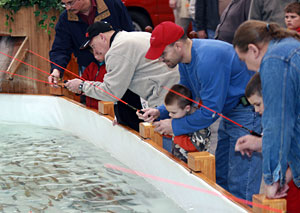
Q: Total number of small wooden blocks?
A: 5